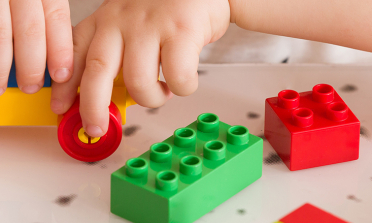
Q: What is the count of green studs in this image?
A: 8